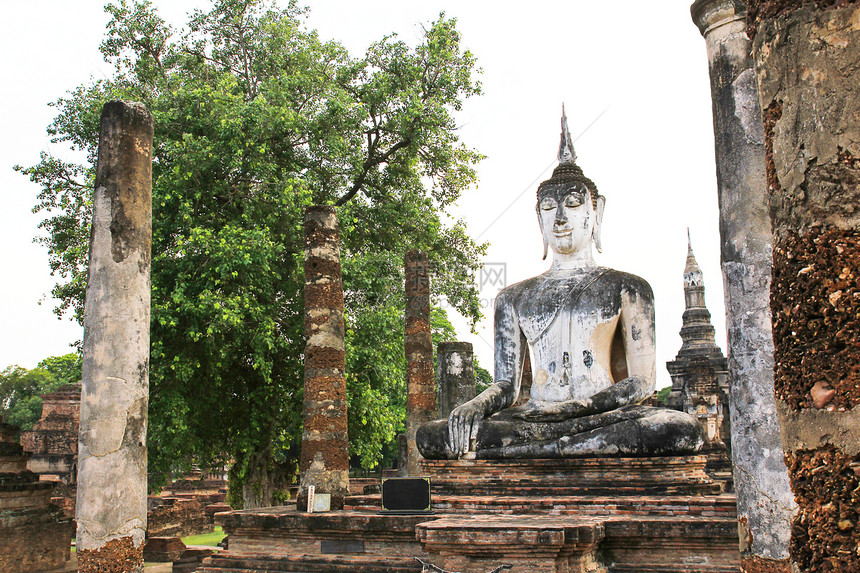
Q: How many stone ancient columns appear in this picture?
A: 6